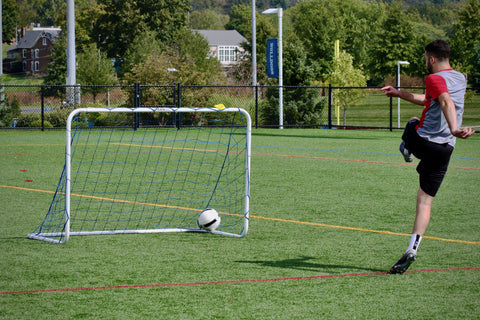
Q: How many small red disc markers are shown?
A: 2